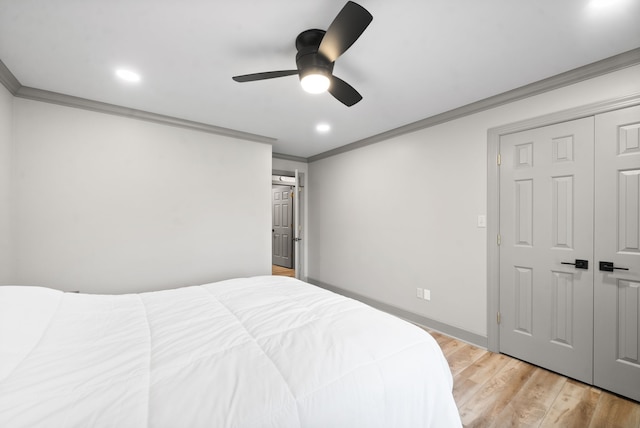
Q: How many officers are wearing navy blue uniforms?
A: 0